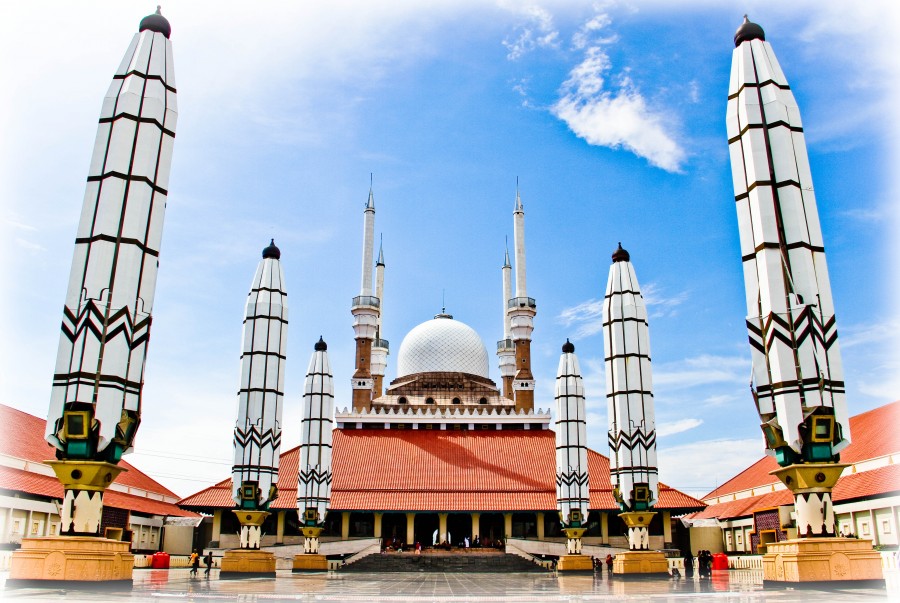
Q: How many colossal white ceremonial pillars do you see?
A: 6